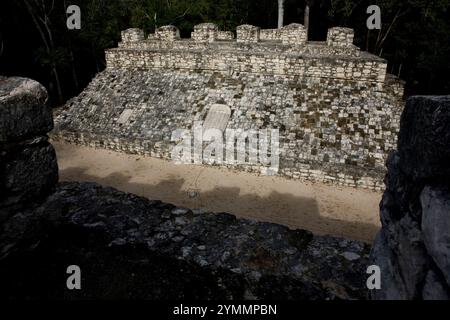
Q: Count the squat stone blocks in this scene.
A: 6